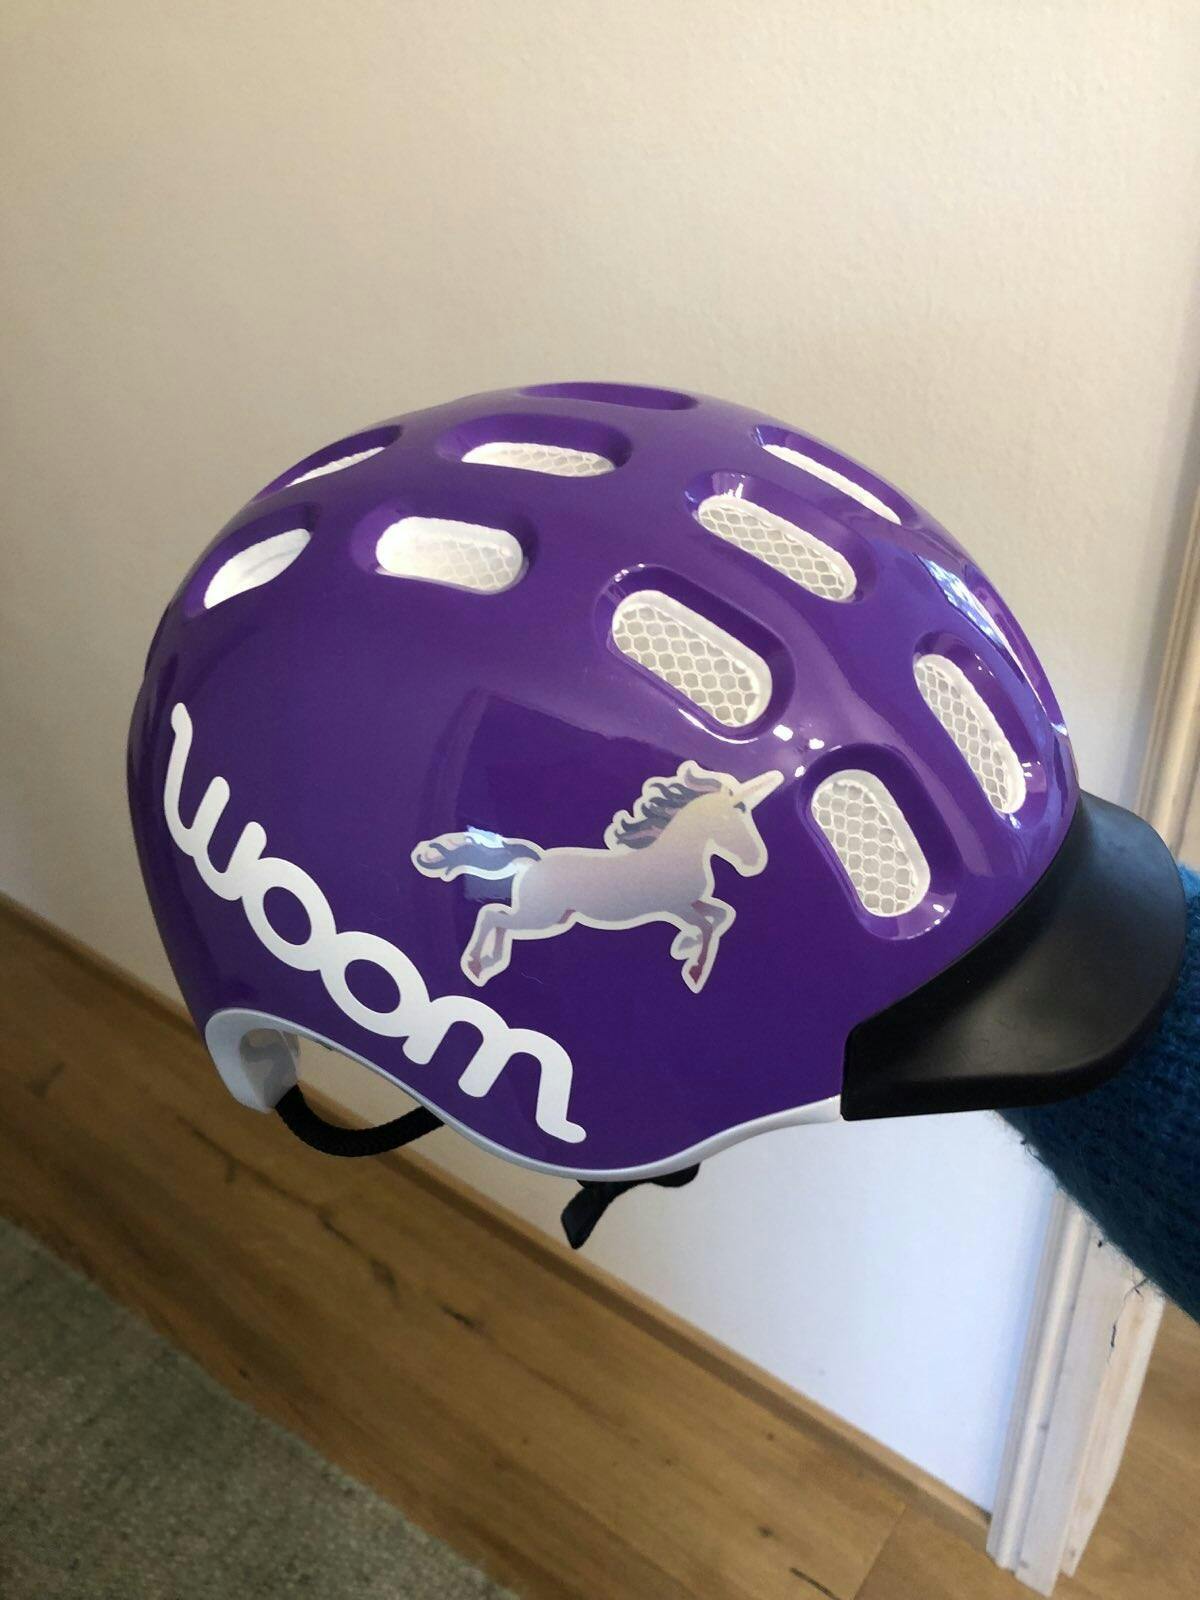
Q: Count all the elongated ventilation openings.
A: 11